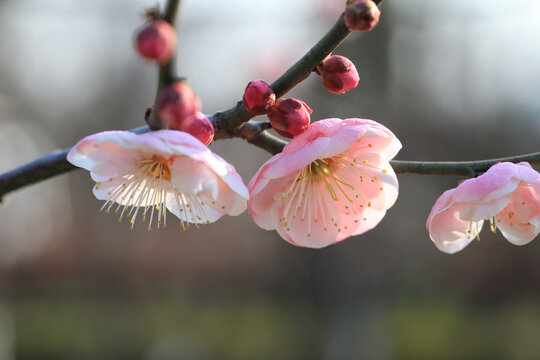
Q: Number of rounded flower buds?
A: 7